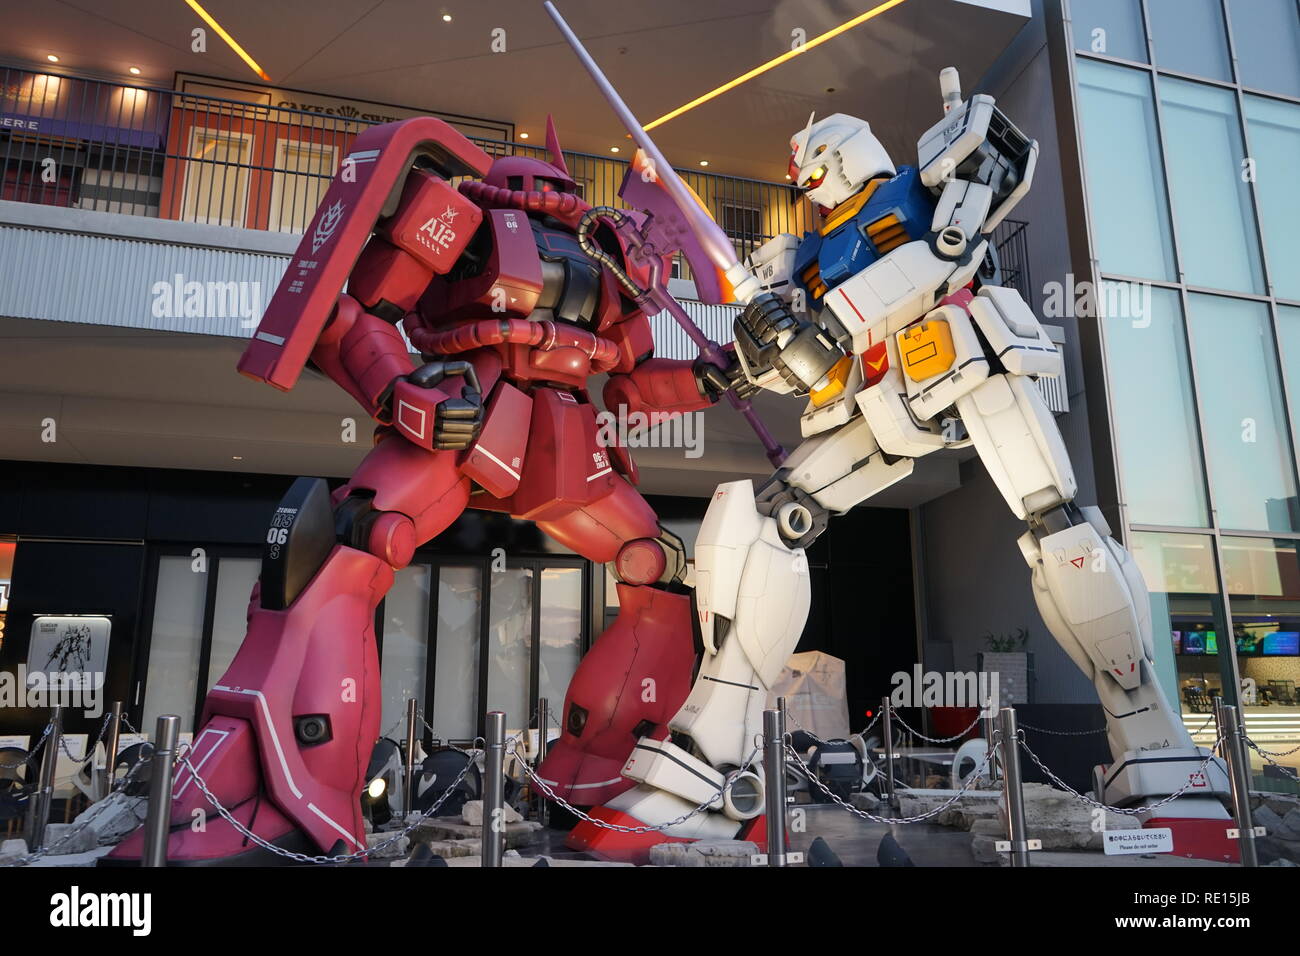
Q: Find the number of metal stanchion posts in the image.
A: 13